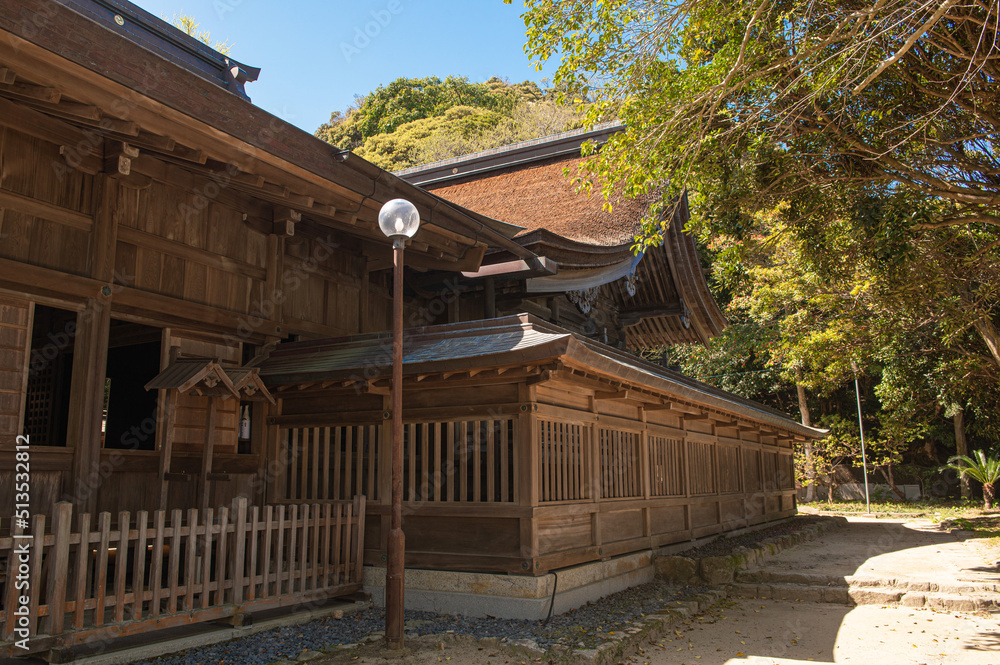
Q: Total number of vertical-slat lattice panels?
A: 10